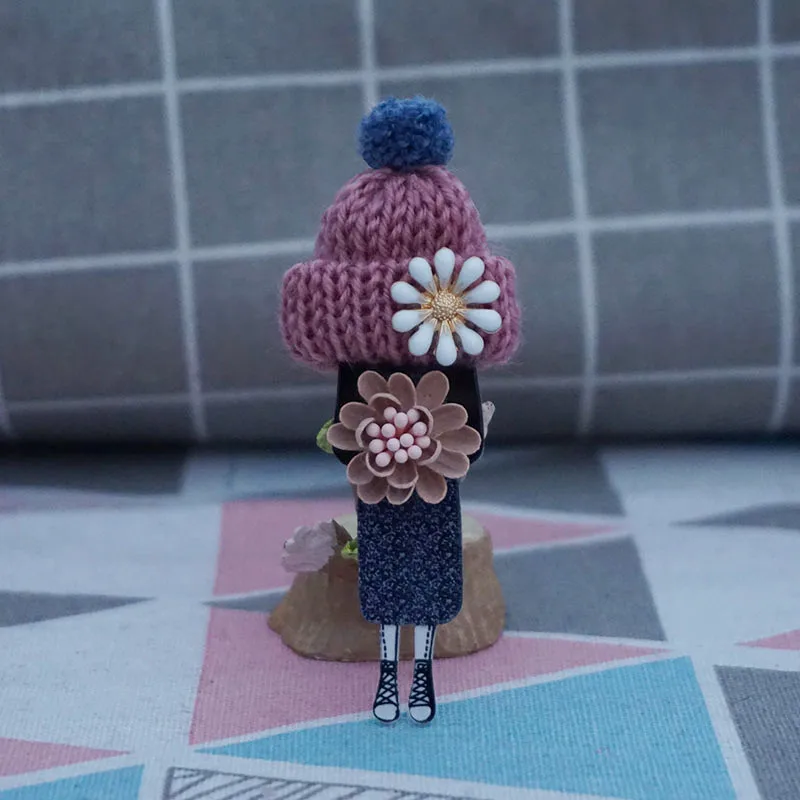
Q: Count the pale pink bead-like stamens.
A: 13